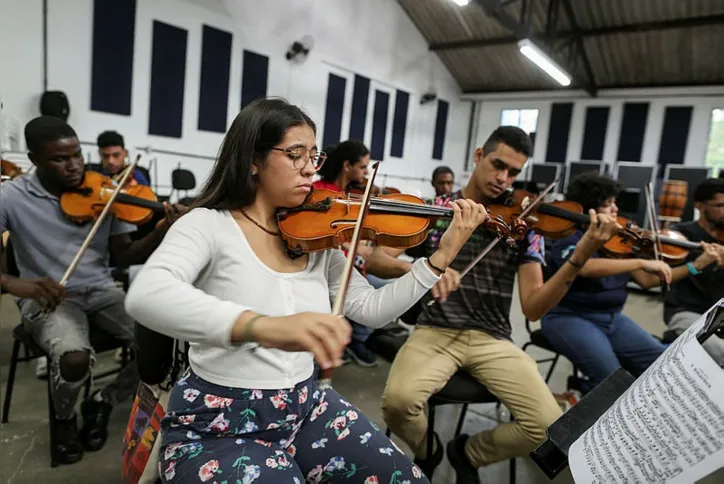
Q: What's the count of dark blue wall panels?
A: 13